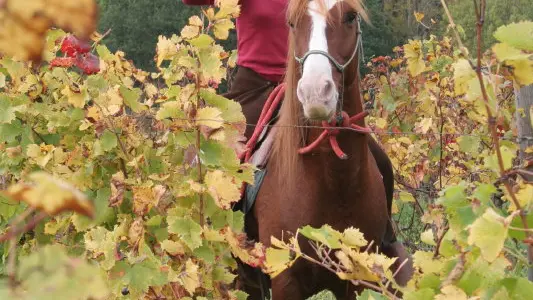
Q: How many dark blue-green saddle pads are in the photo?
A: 1